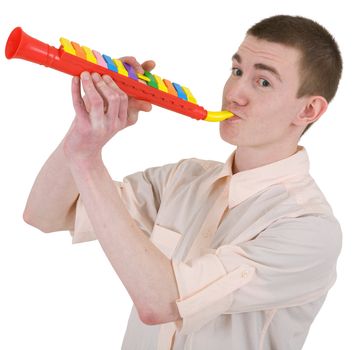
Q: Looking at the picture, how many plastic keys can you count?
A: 13